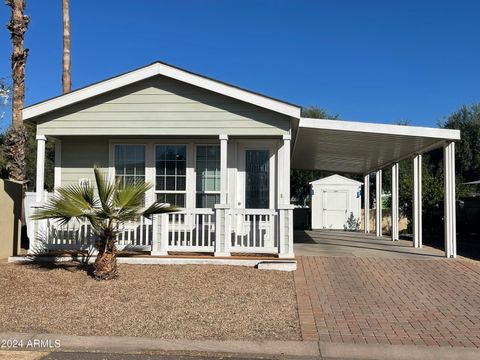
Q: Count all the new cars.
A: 0